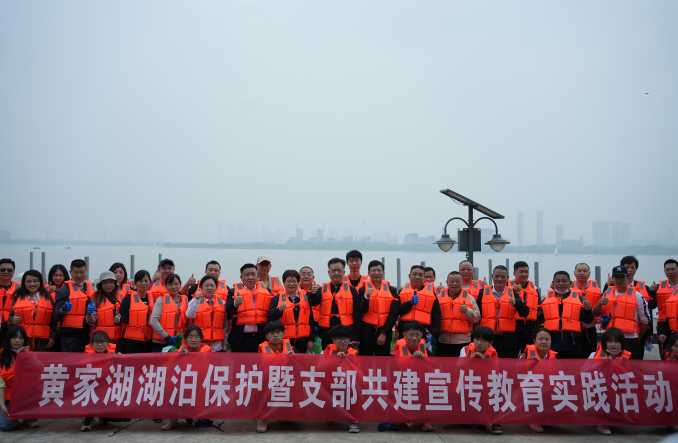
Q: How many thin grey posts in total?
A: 13